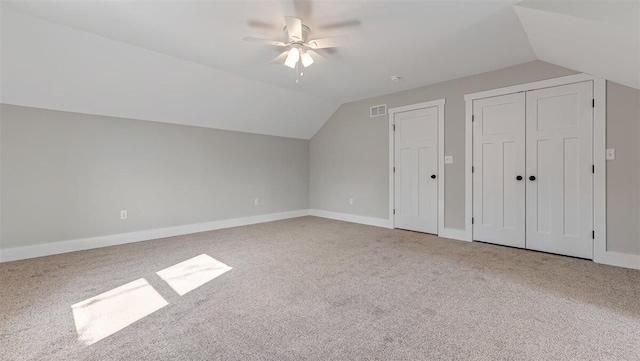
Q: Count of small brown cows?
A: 0